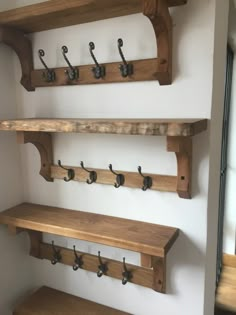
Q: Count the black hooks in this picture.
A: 12